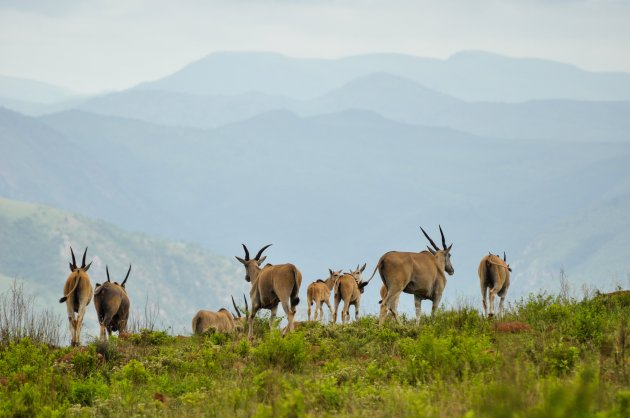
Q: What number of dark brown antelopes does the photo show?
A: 1